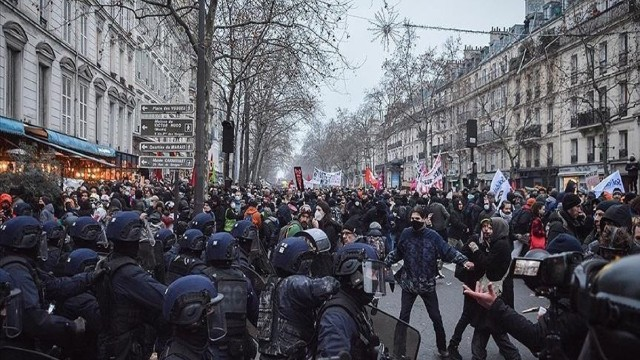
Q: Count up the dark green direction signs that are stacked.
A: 4